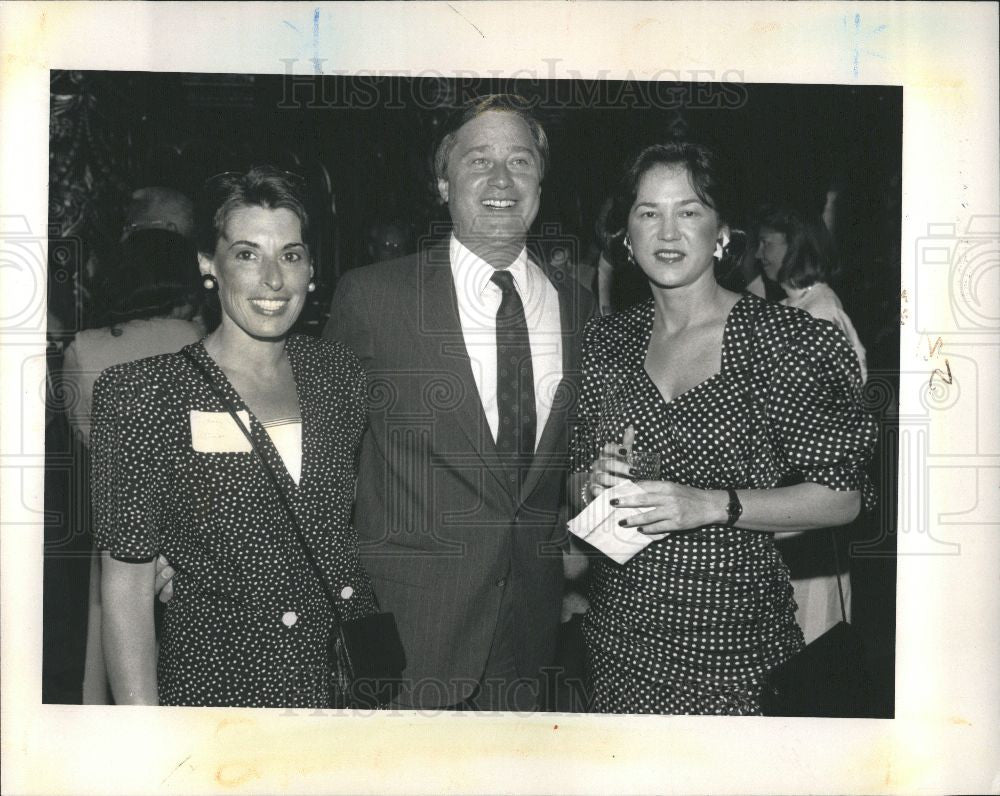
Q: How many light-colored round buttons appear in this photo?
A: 2